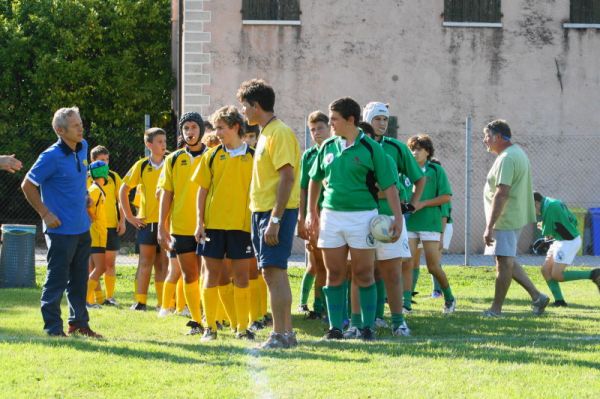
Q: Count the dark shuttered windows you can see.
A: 3